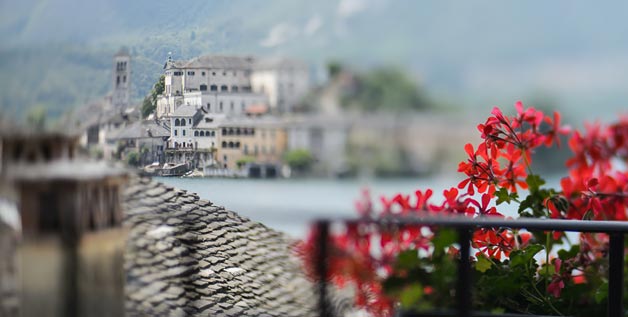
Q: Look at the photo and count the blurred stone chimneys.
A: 2